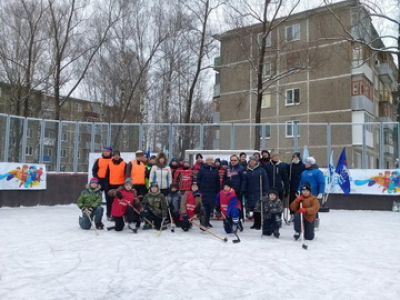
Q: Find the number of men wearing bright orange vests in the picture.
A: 3